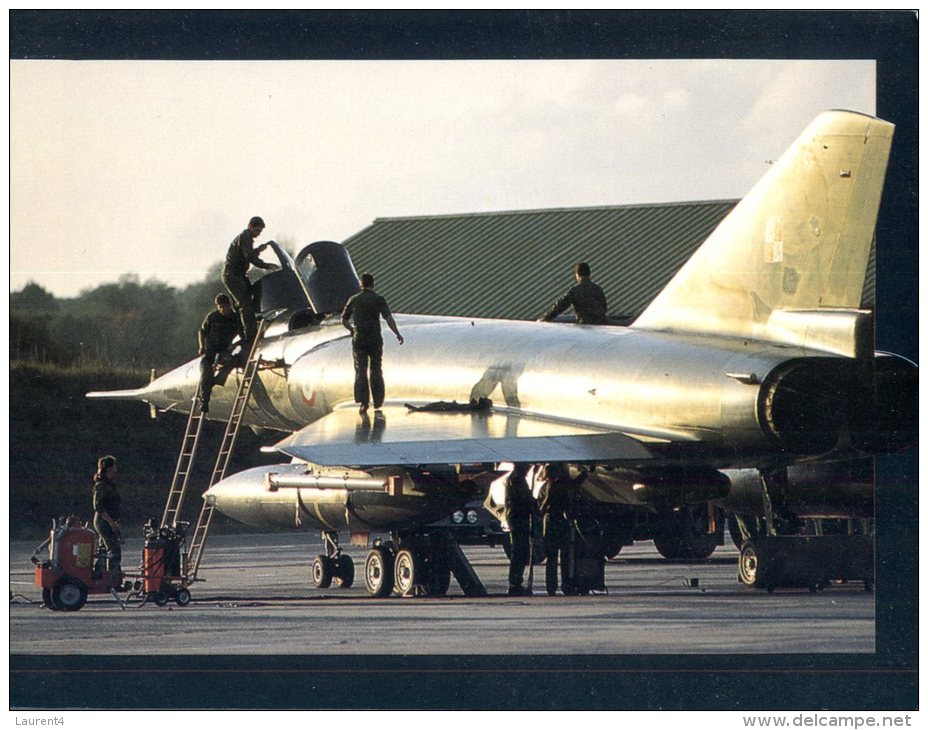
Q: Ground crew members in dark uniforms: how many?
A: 7